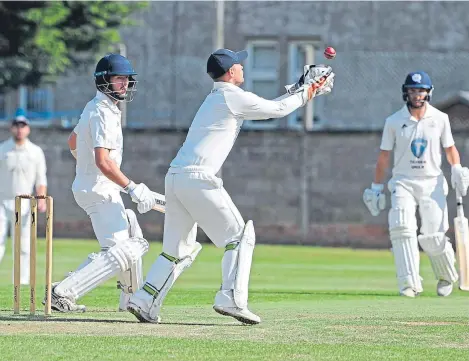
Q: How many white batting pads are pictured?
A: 6